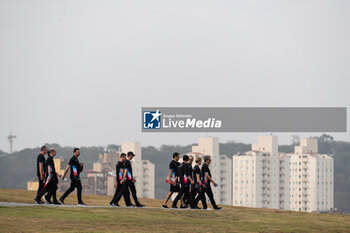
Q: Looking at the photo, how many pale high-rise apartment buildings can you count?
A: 4